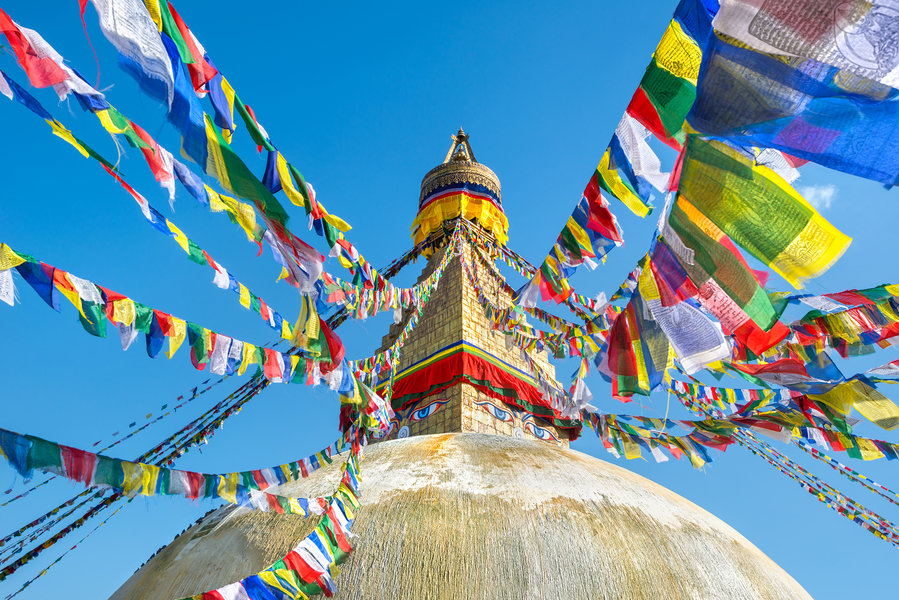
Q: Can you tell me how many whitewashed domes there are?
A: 1